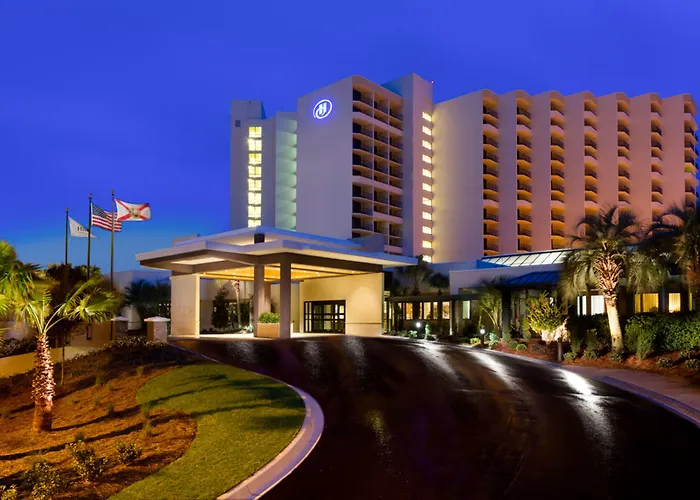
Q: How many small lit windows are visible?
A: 11